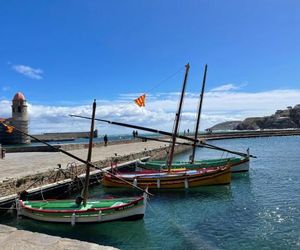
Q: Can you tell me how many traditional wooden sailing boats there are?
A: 3